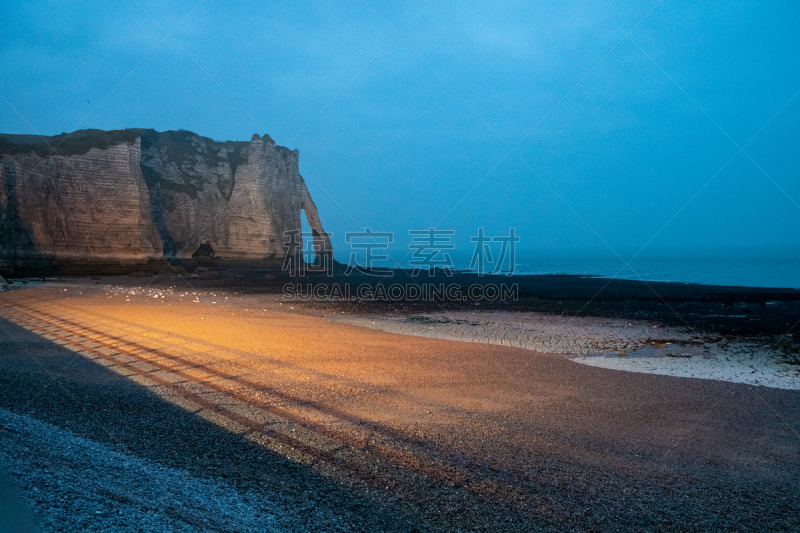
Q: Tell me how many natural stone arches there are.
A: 1